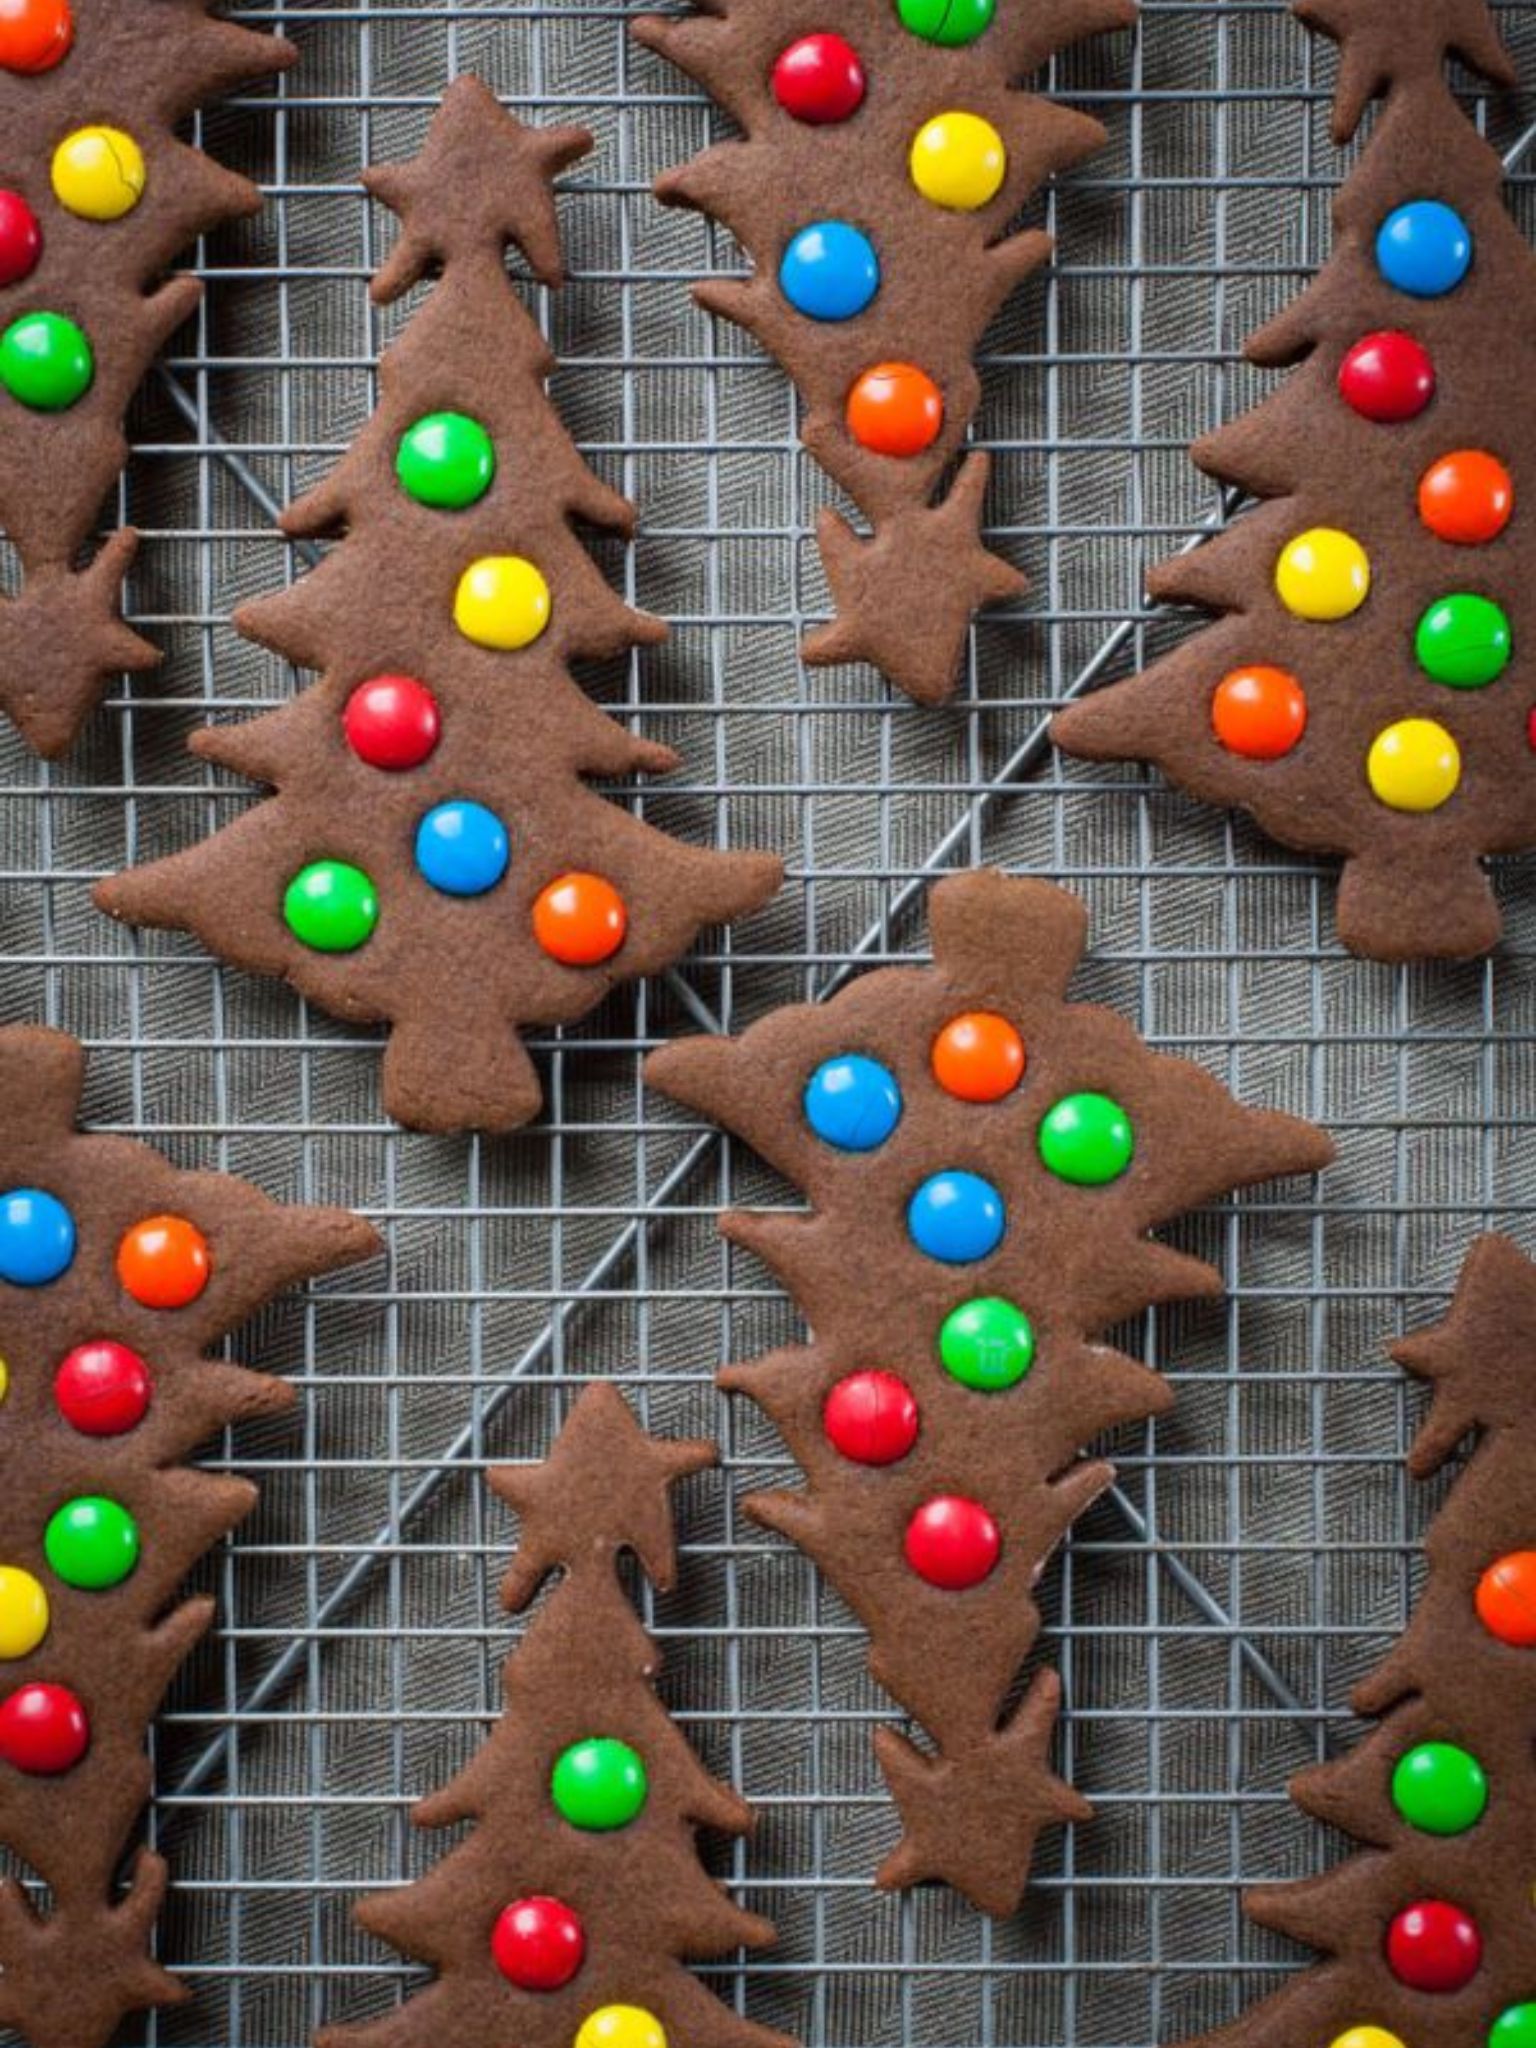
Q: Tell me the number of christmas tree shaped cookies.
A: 8